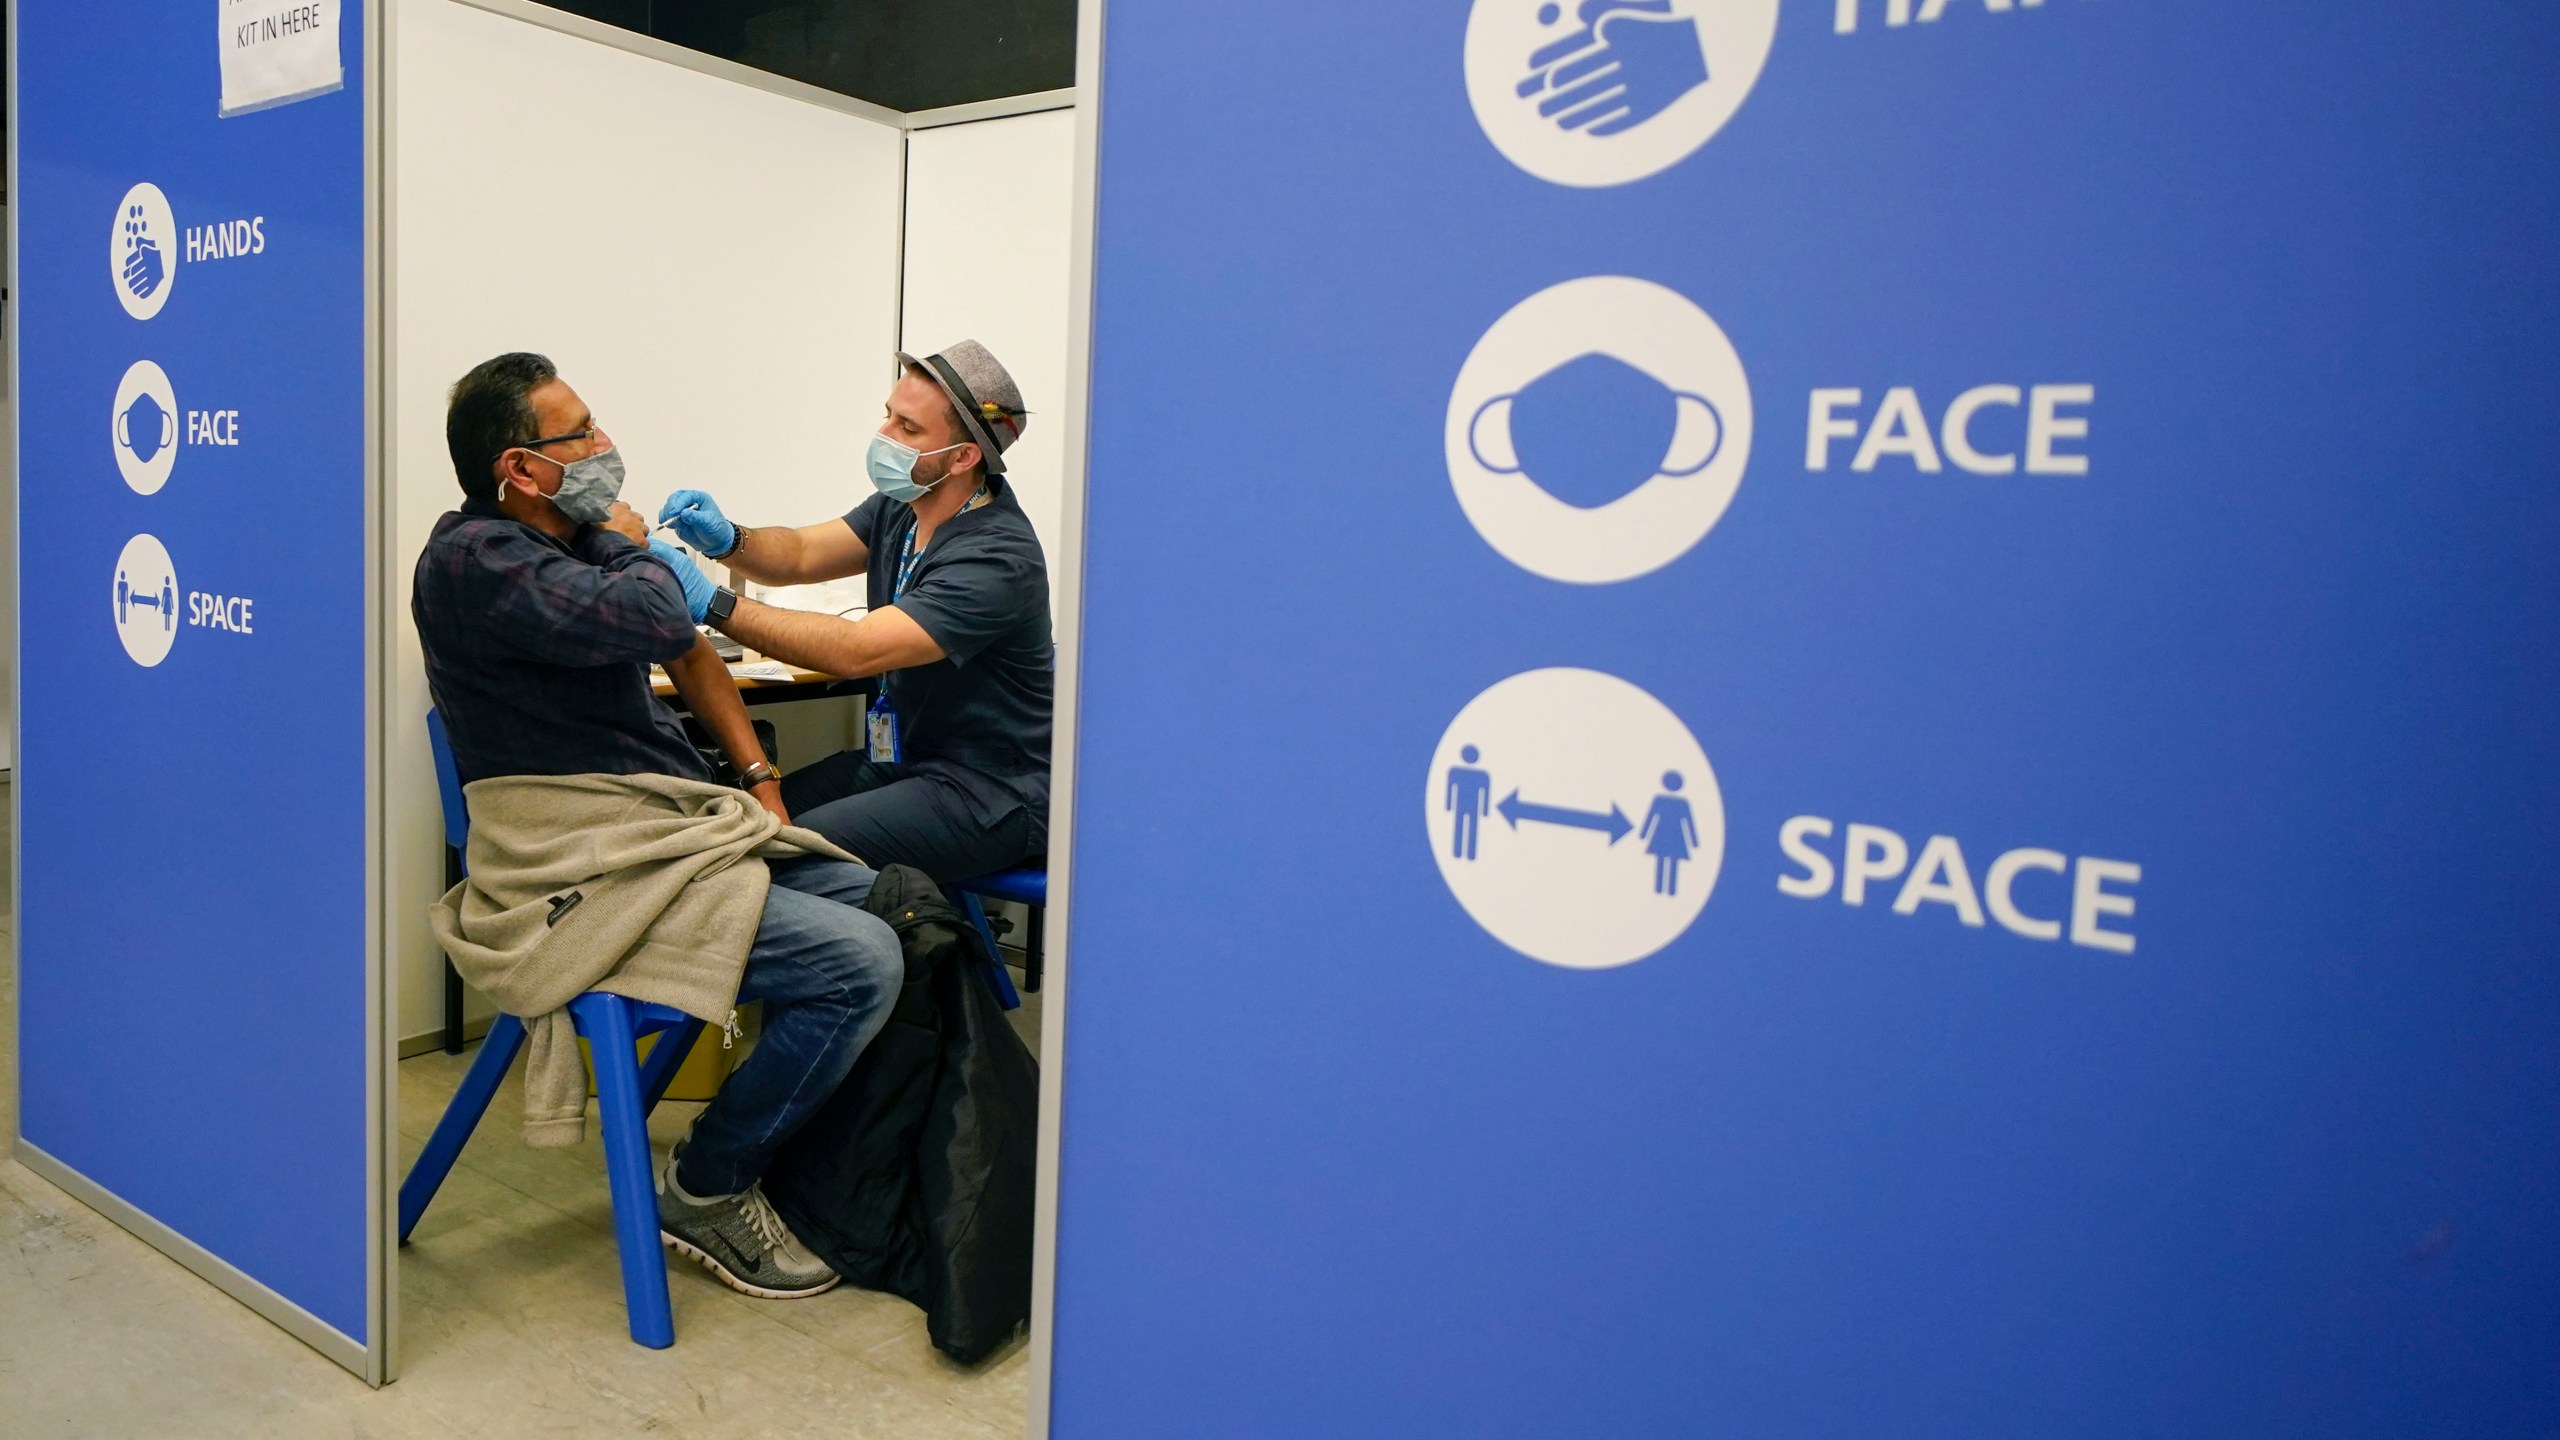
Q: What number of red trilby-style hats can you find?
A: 0